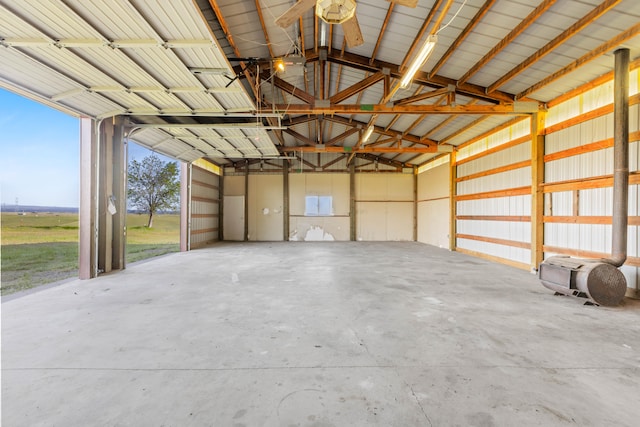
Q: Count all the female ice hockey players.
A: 0